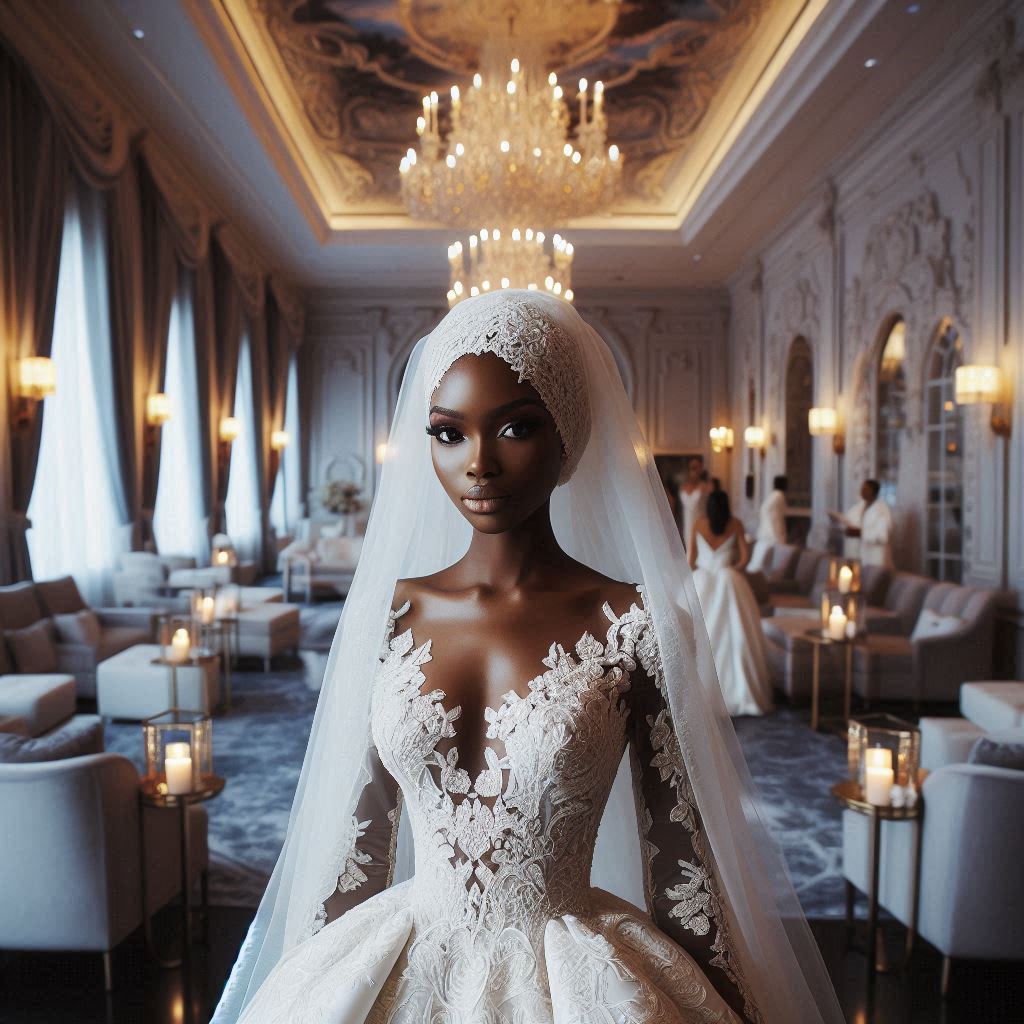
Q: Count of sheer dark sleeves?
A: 2